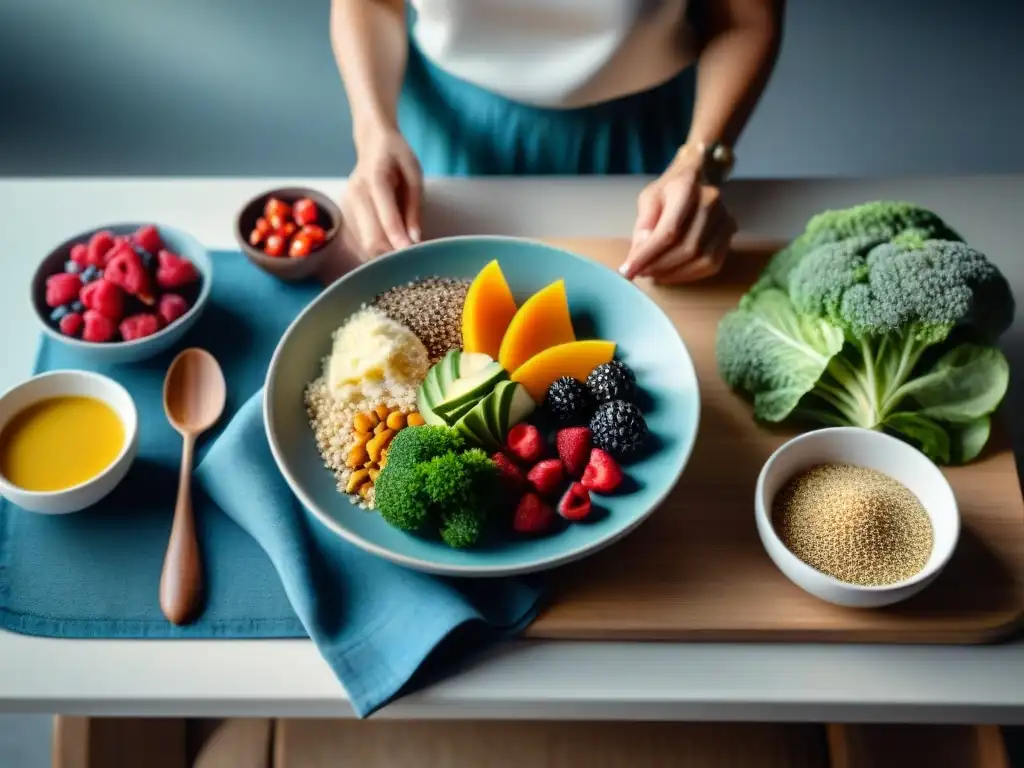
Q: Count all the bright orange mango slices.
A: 3